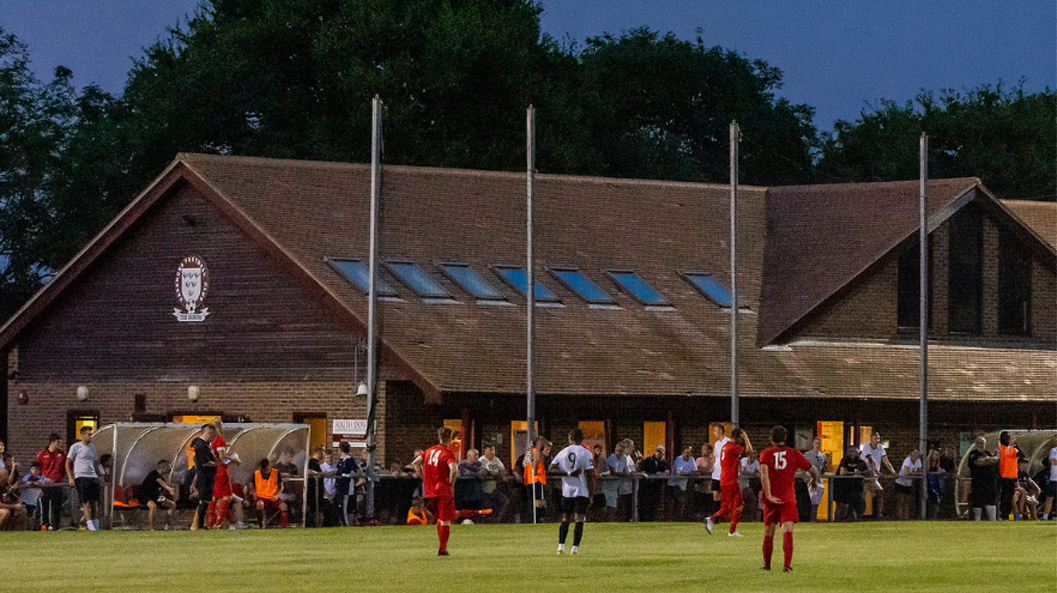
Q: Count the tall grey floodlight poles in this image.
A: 4